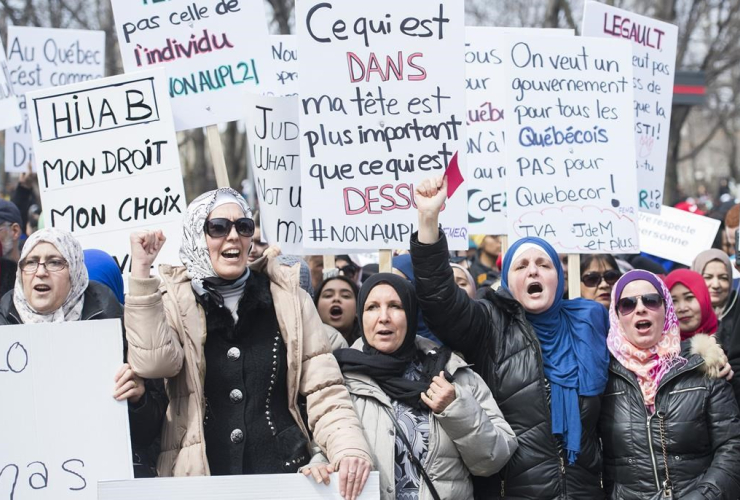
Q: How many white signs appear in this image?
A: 13